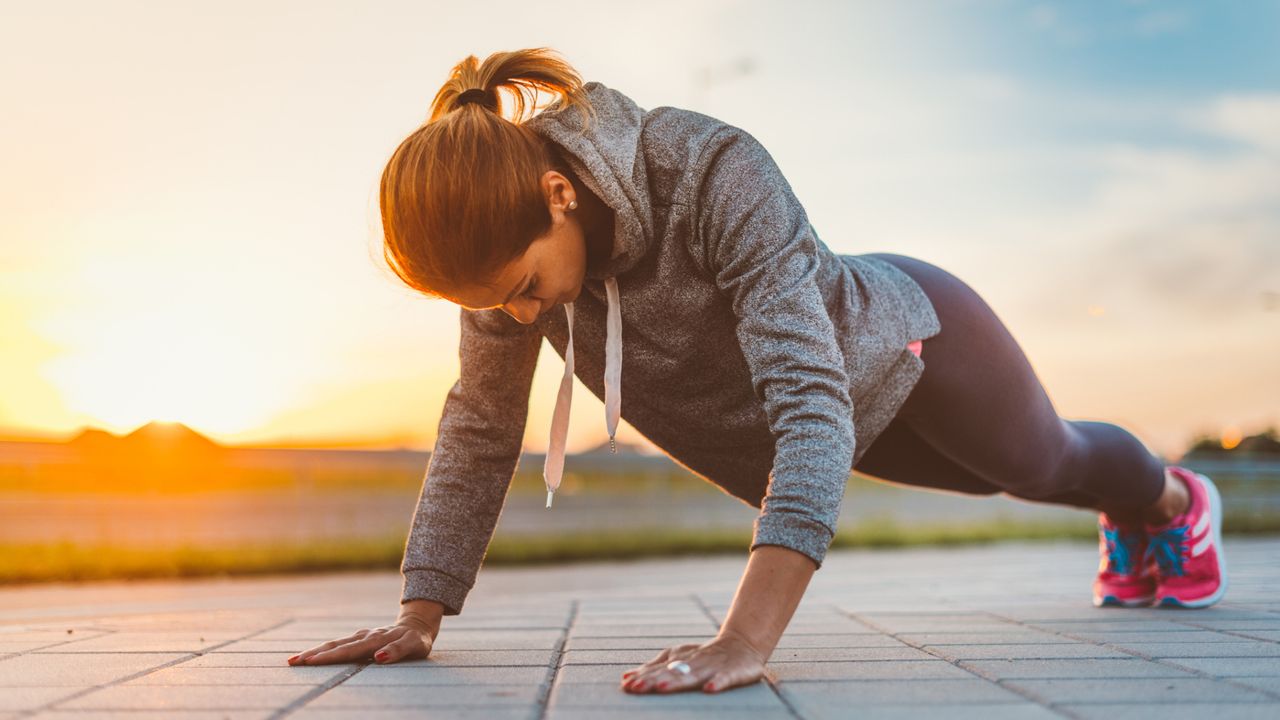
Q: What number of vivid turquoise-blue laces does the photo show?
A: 2